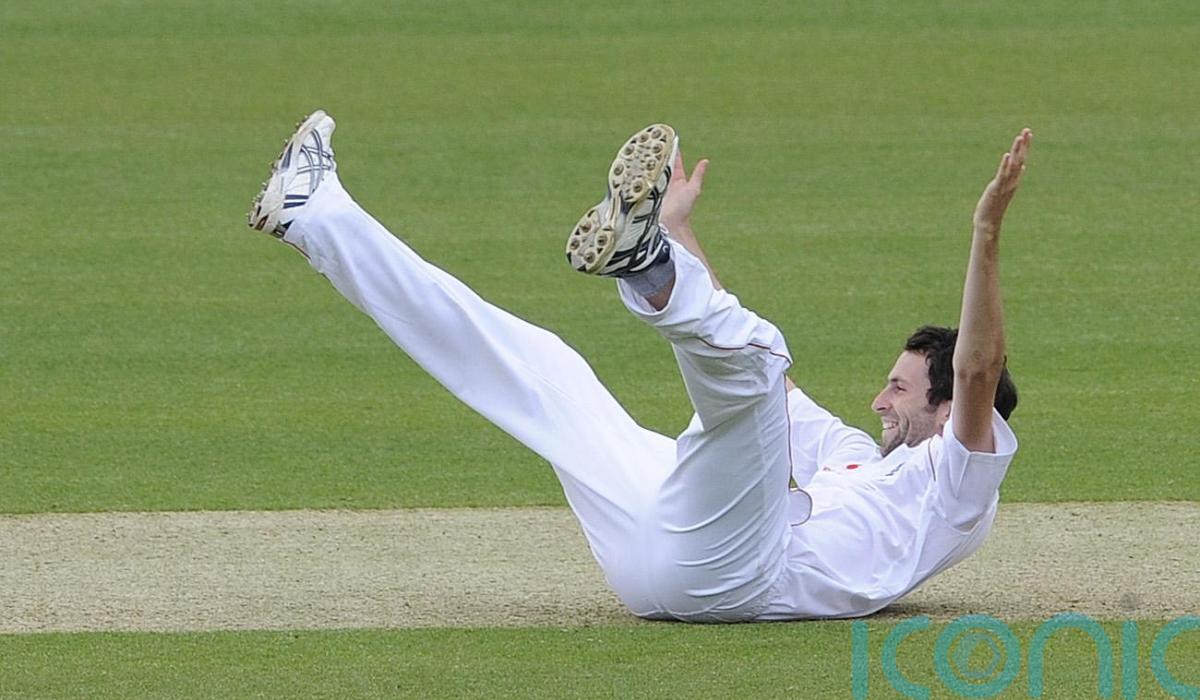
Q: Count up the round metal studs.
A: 11